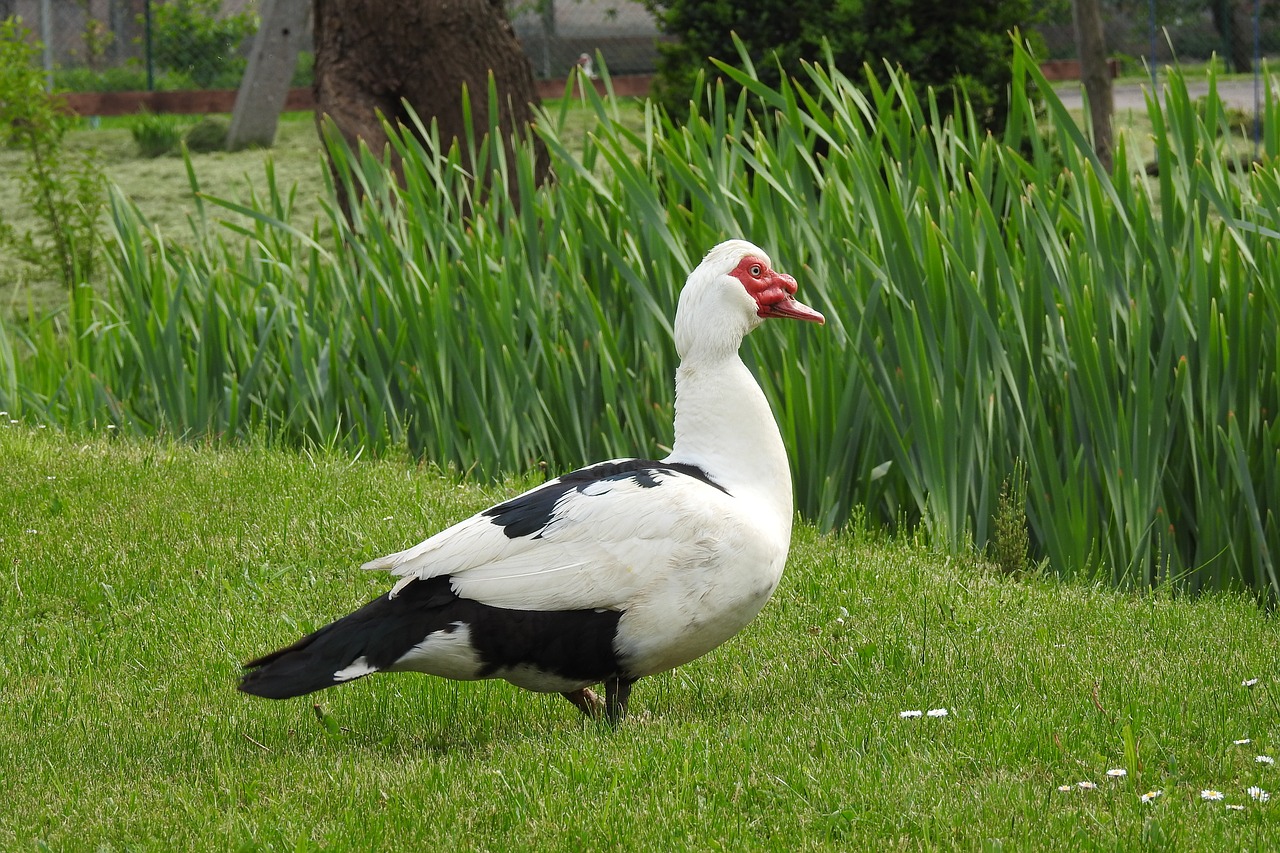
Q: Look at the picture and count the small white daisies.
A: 12